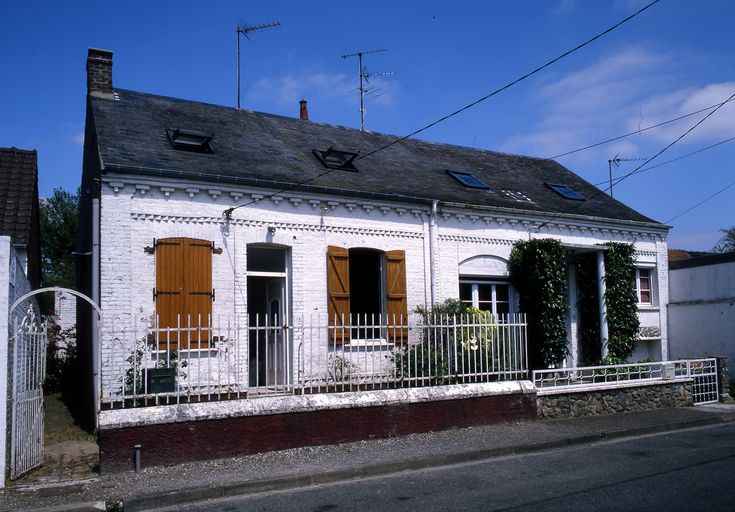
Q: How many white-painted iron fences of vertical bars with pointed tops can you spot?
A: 1